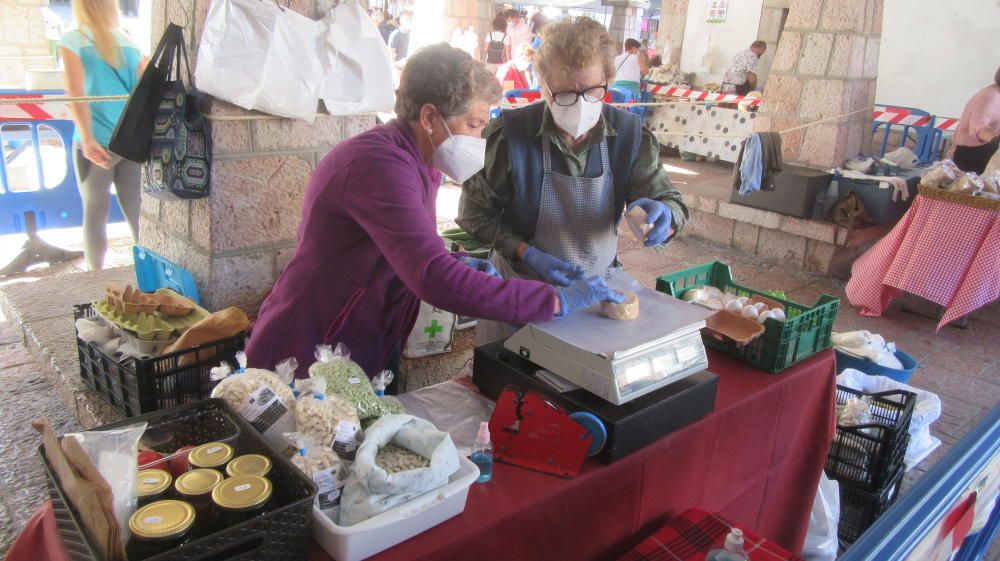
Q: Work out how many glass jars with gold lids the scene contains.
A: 6